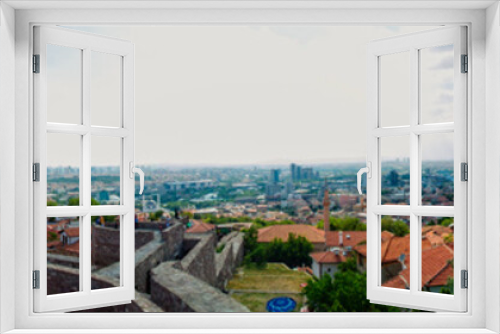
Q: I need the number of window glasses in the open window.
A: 12